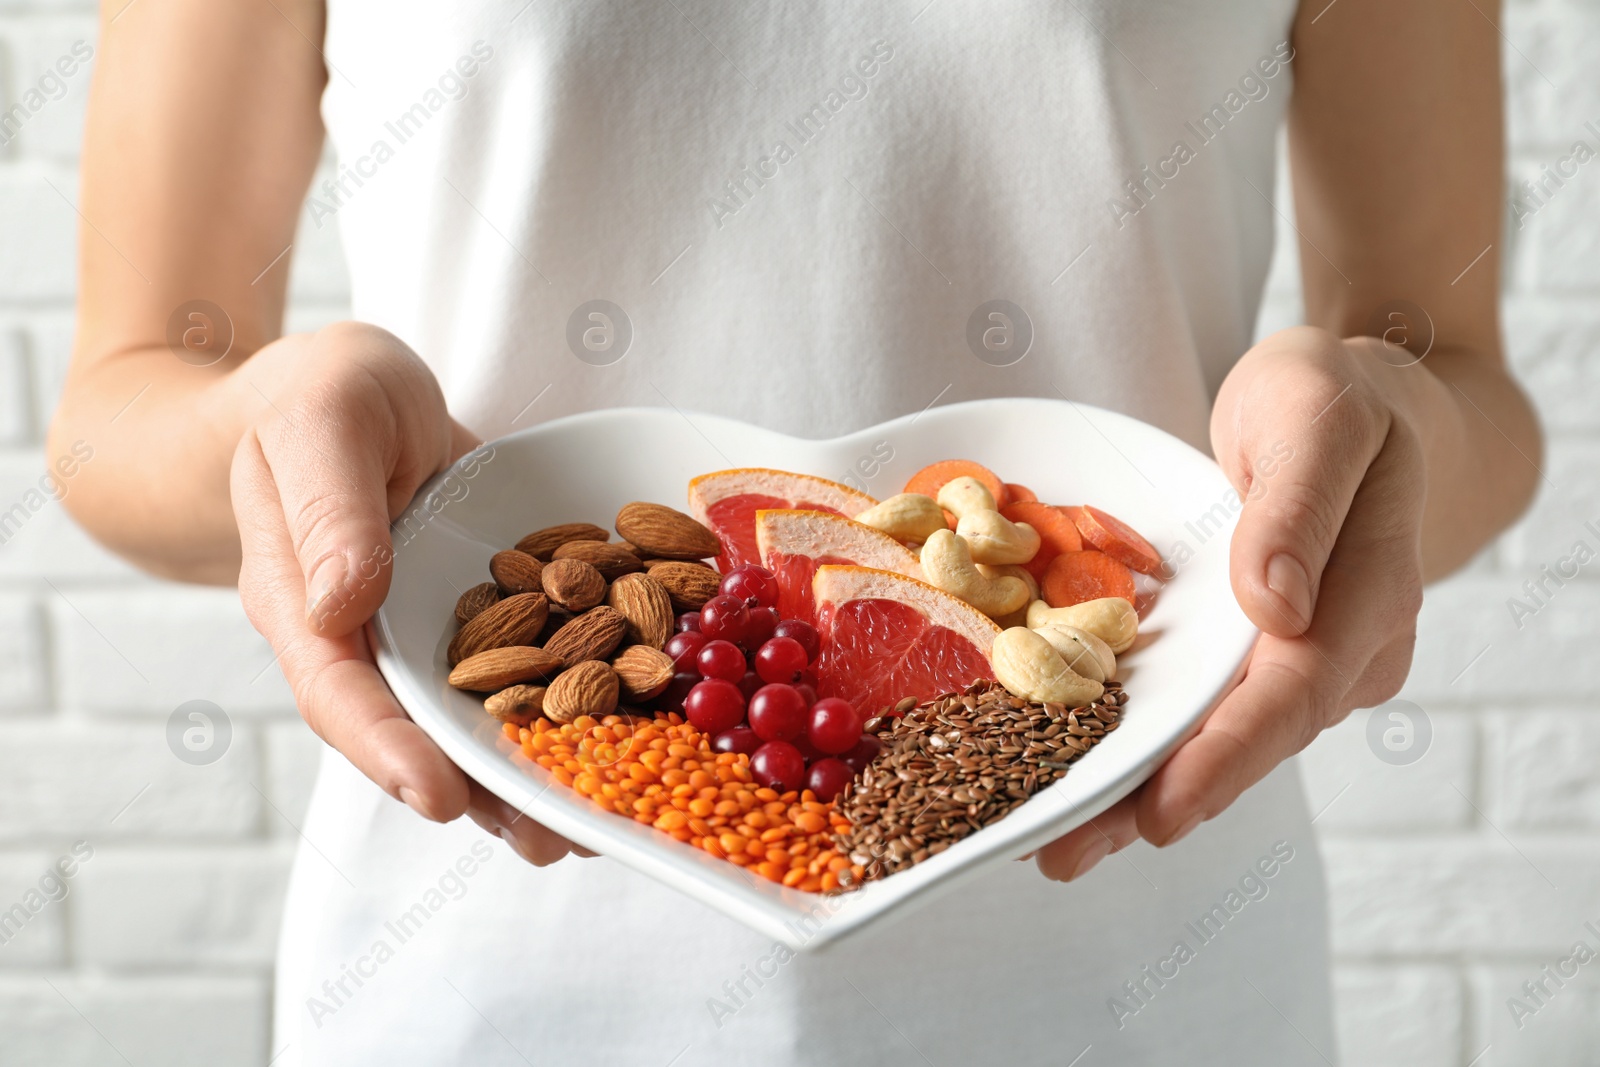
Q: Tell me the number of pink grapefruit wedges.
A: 3